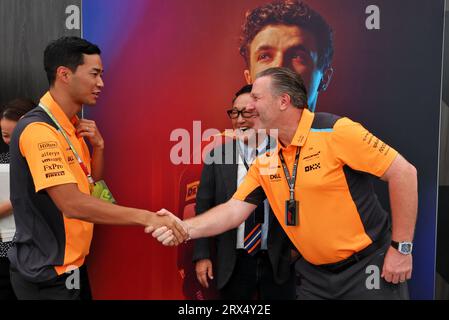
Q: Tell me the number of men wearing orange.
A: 2